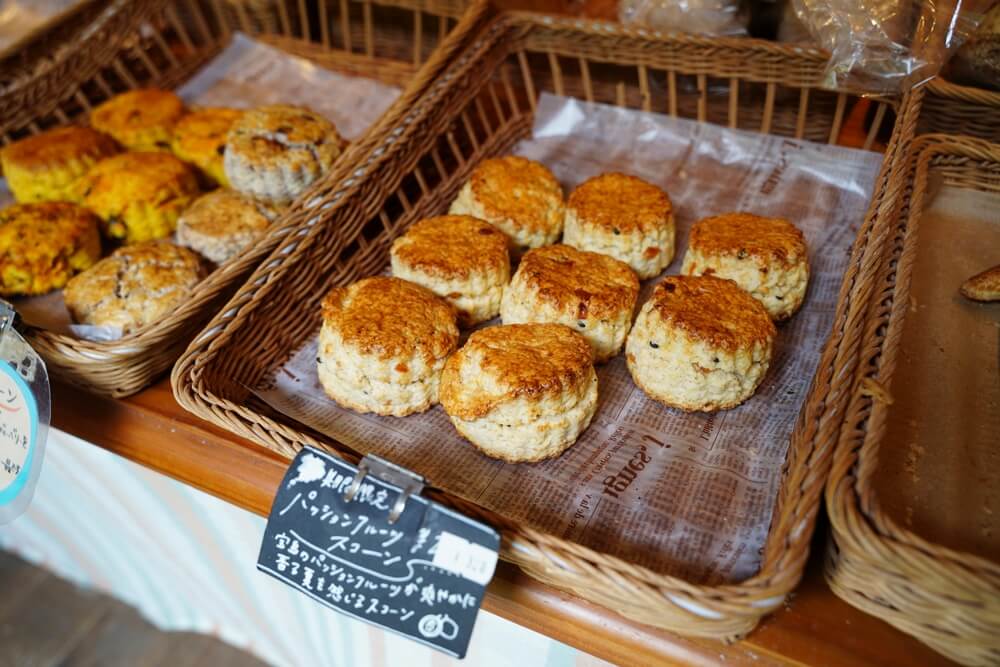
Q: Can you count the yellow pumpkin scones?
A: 5